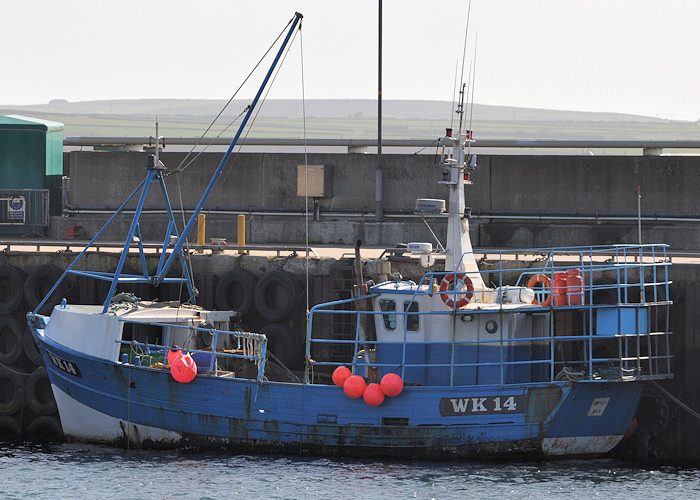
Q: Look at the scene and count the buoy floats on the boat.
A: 6